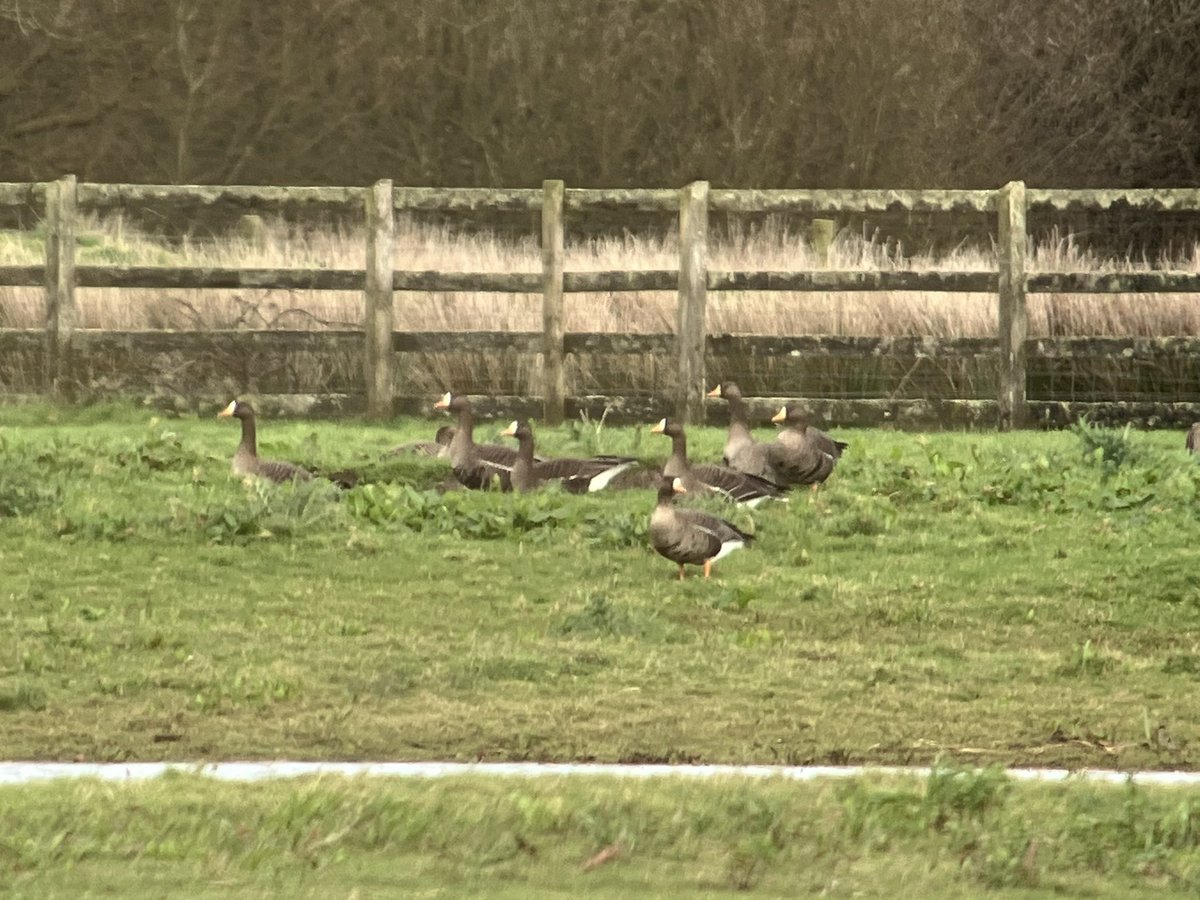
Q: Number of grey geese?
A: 8